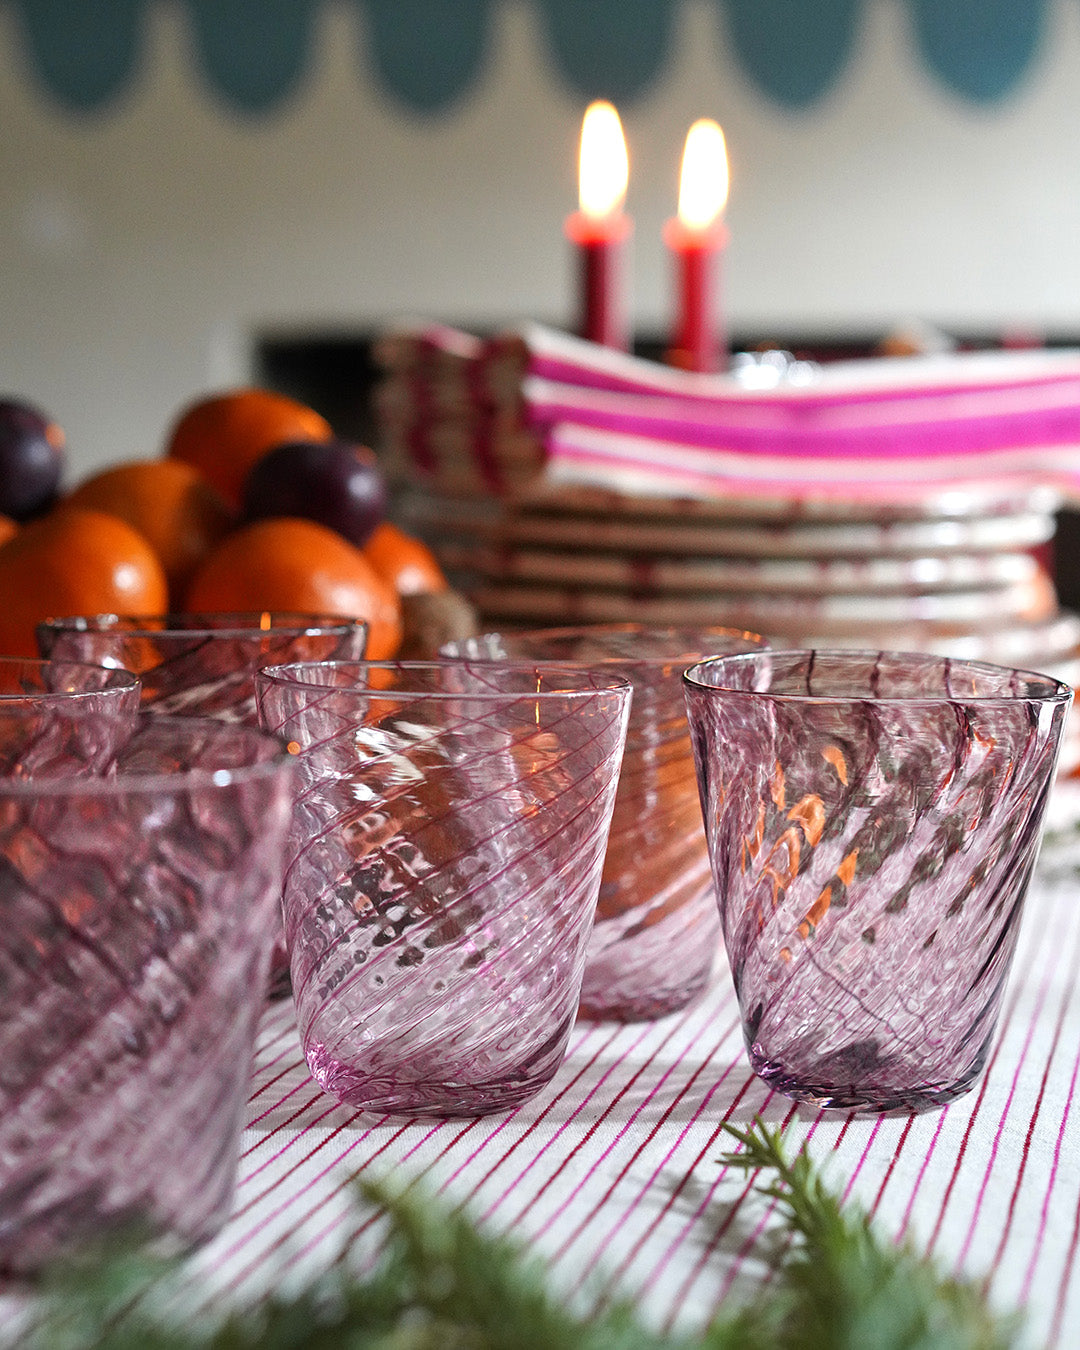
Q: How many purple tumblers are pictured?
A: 6